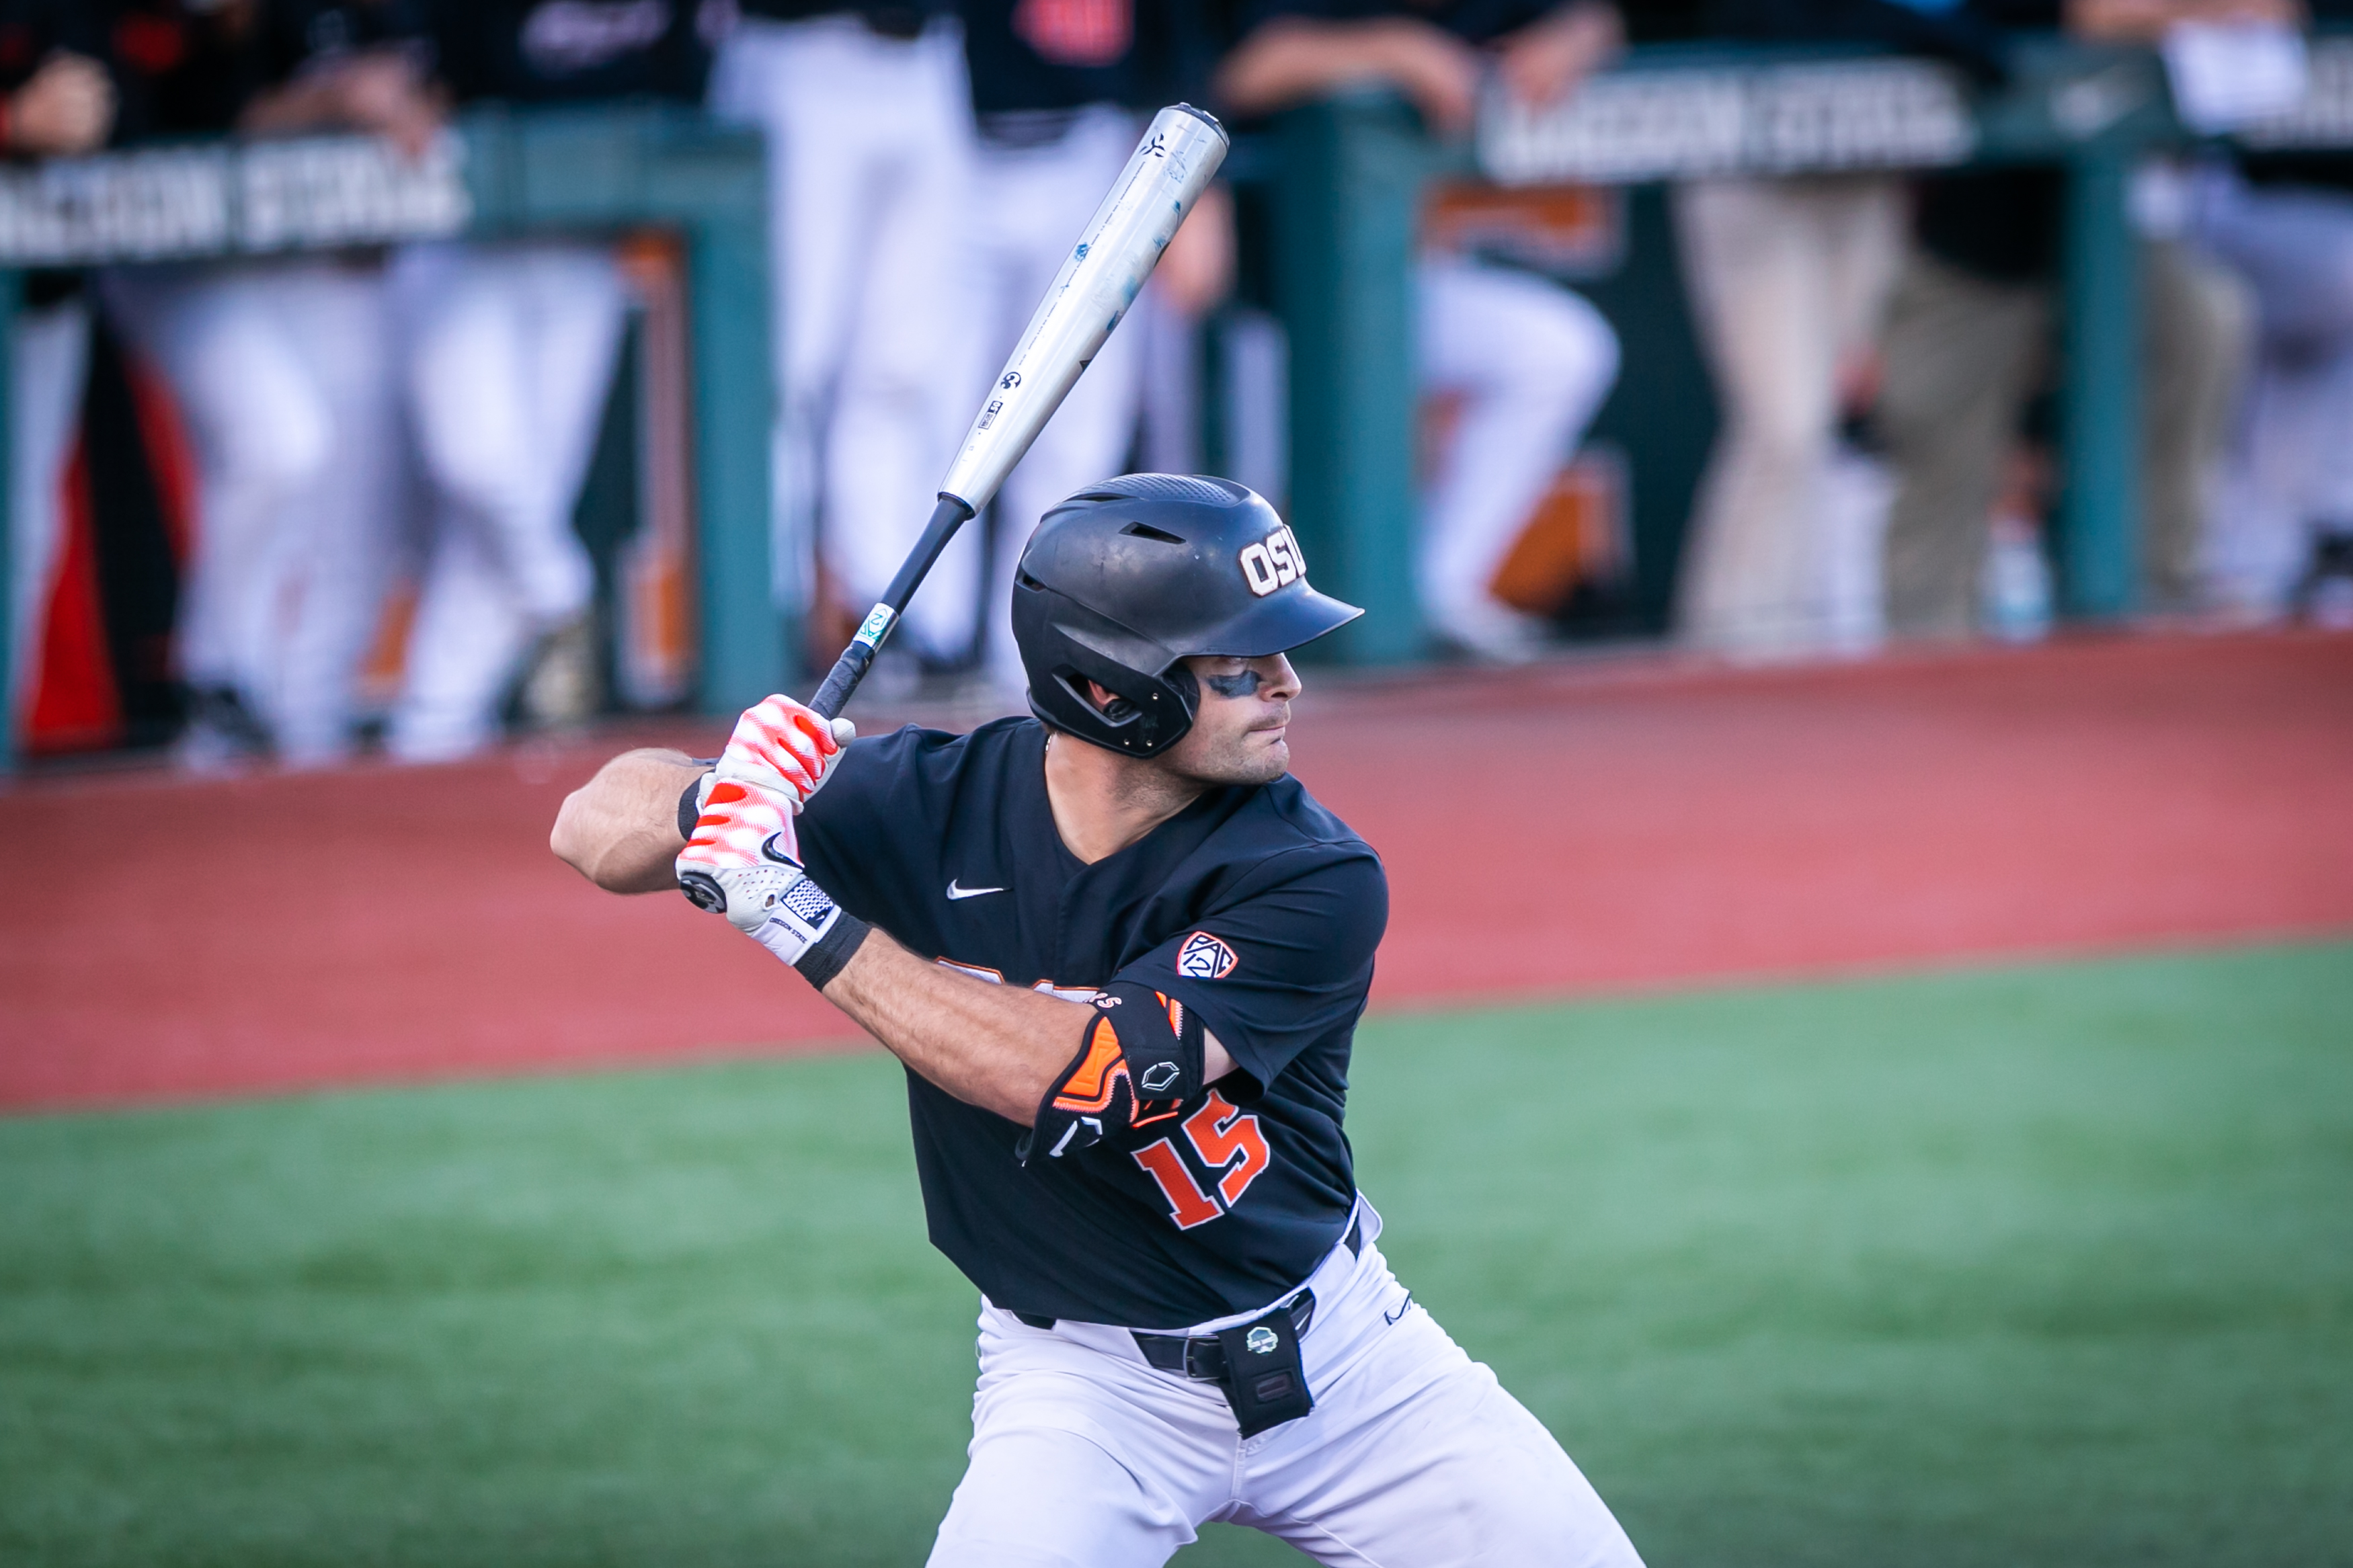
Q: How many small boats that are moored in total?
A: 0